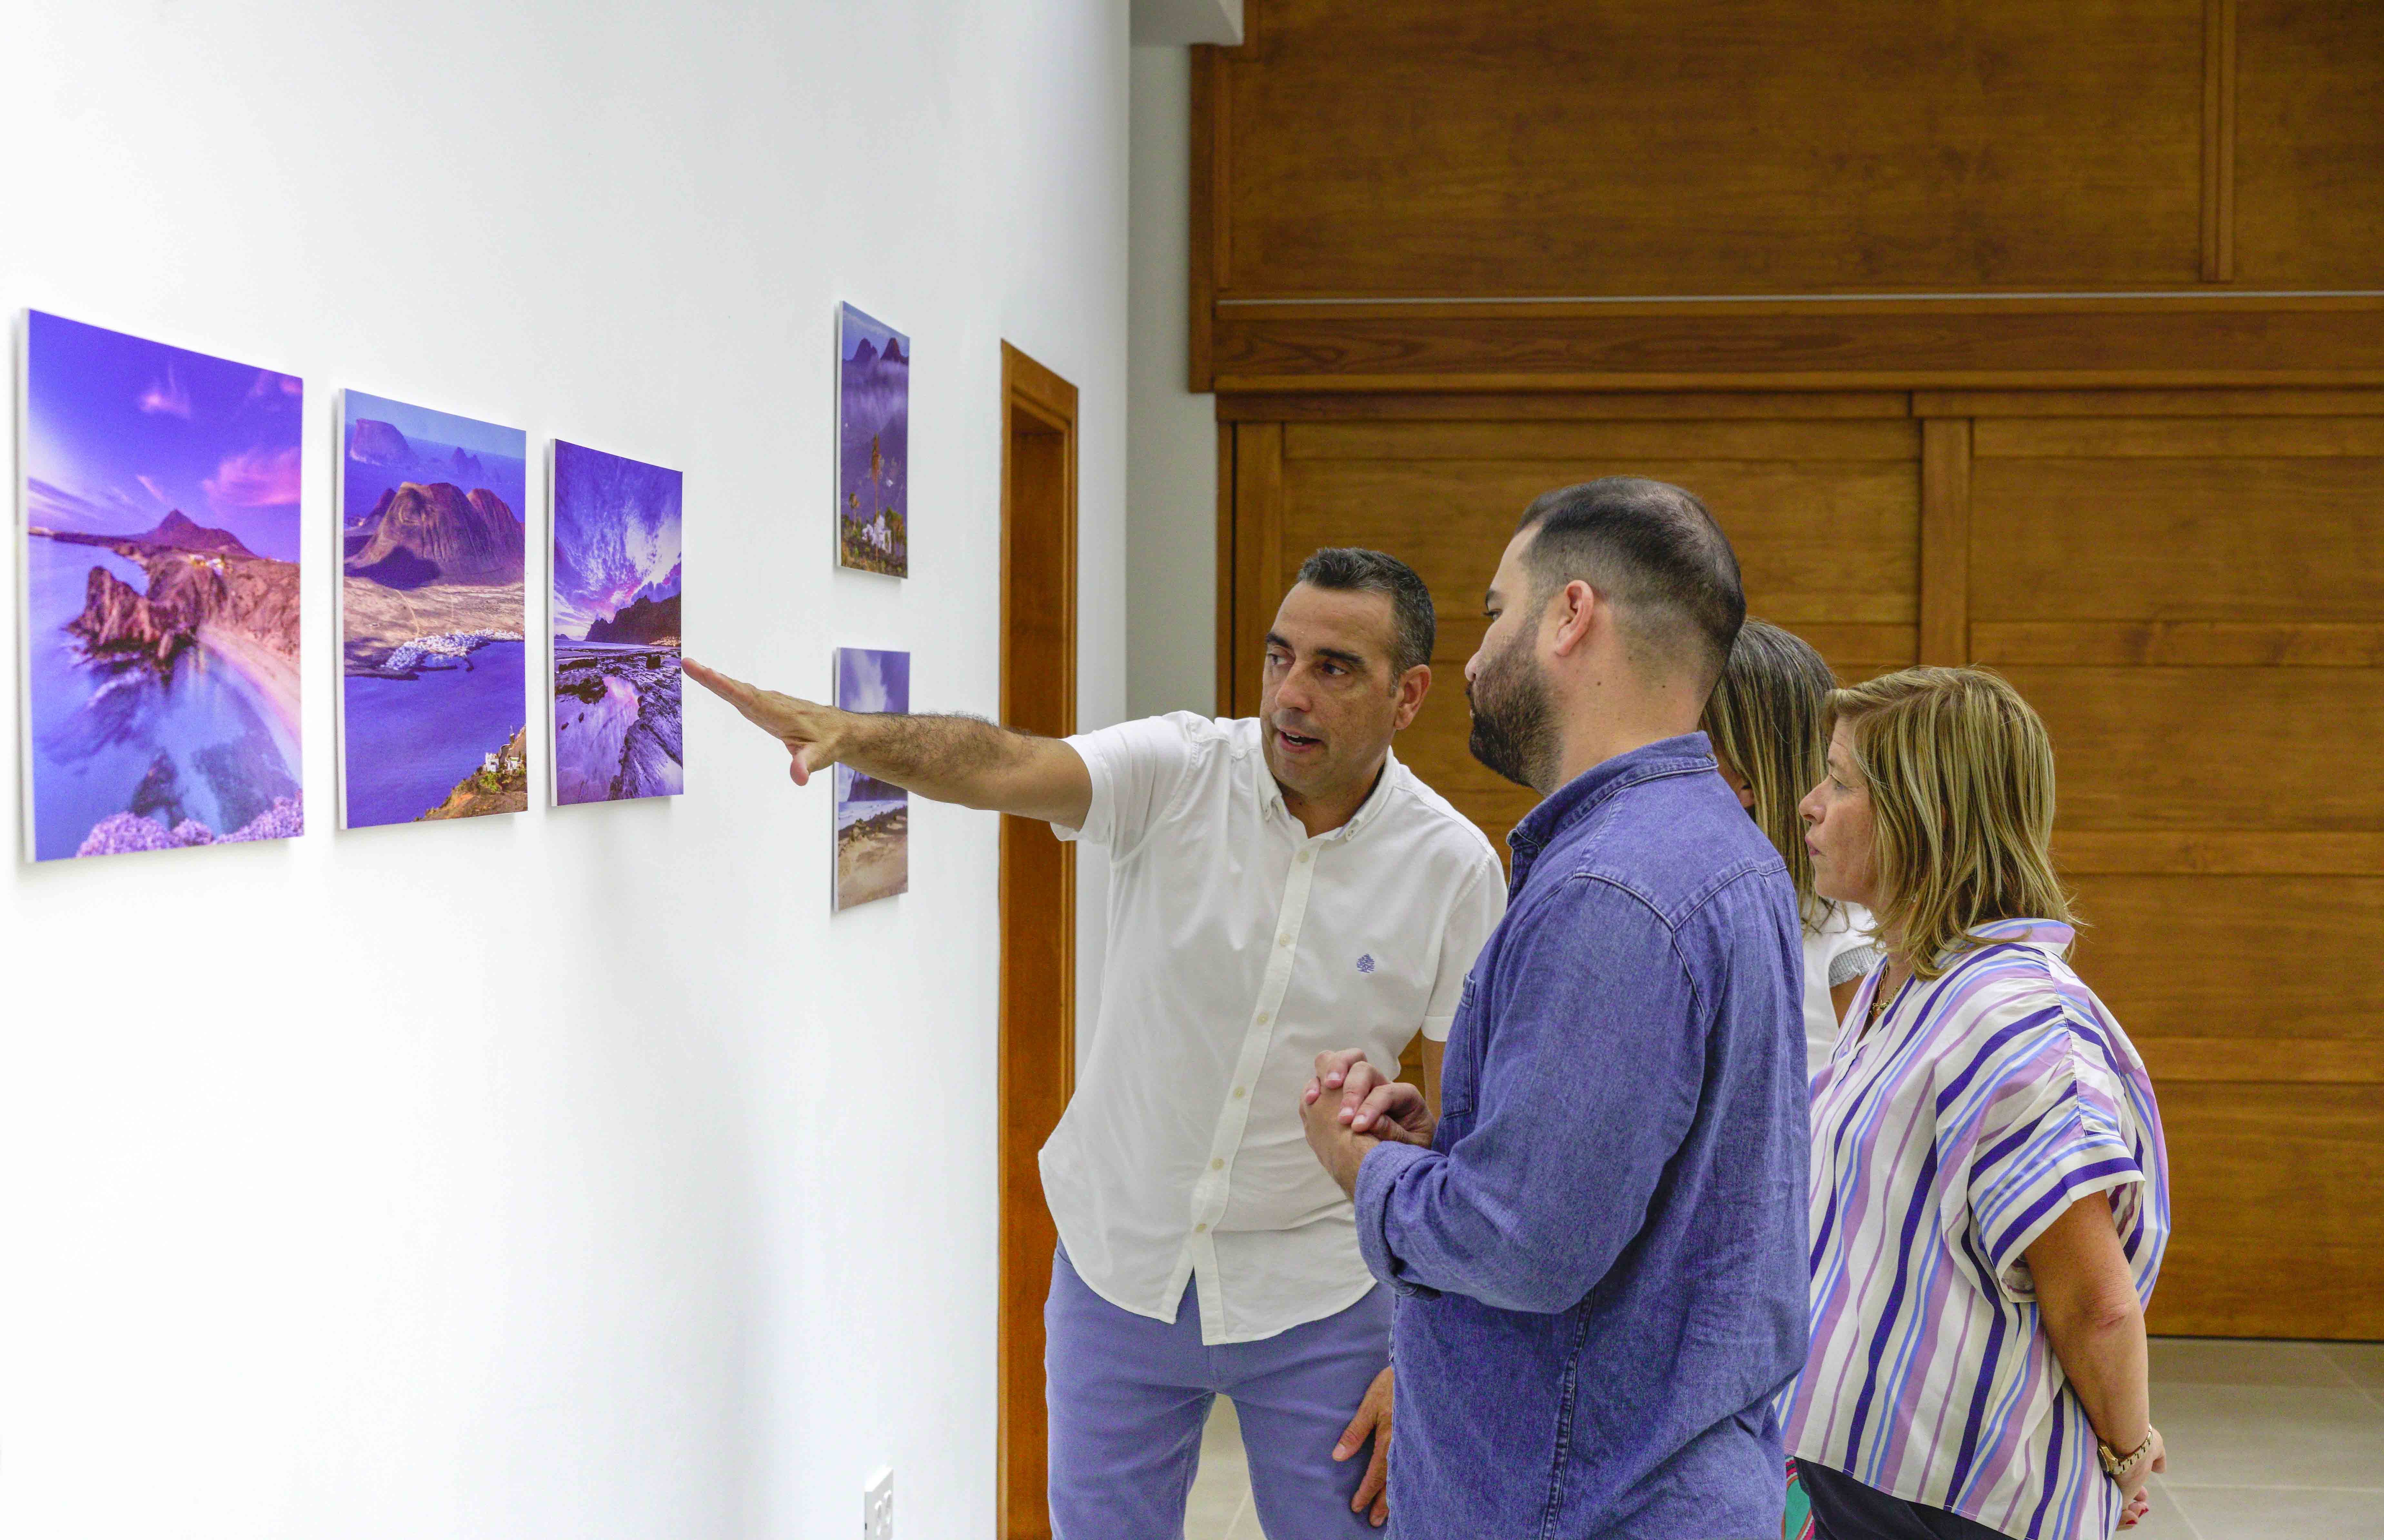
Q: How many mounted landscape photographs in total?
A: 5